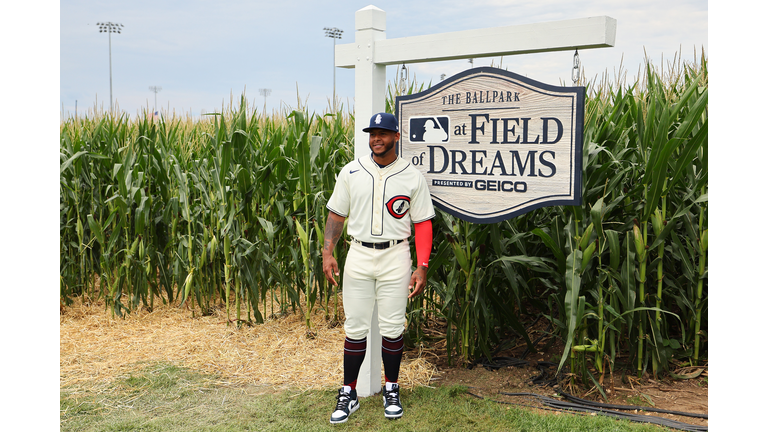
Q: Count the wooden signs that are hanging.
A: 1